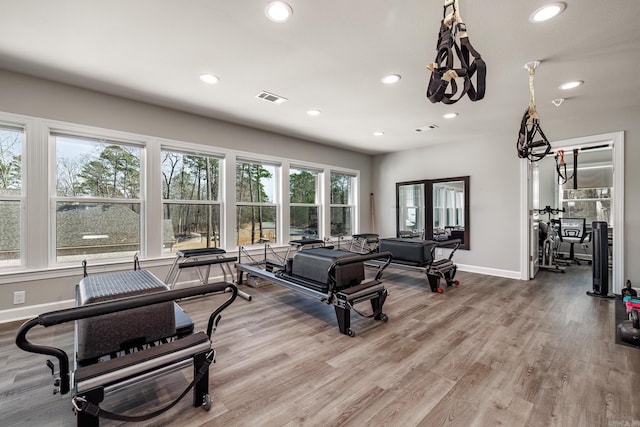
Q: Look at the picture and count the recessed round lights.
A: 8